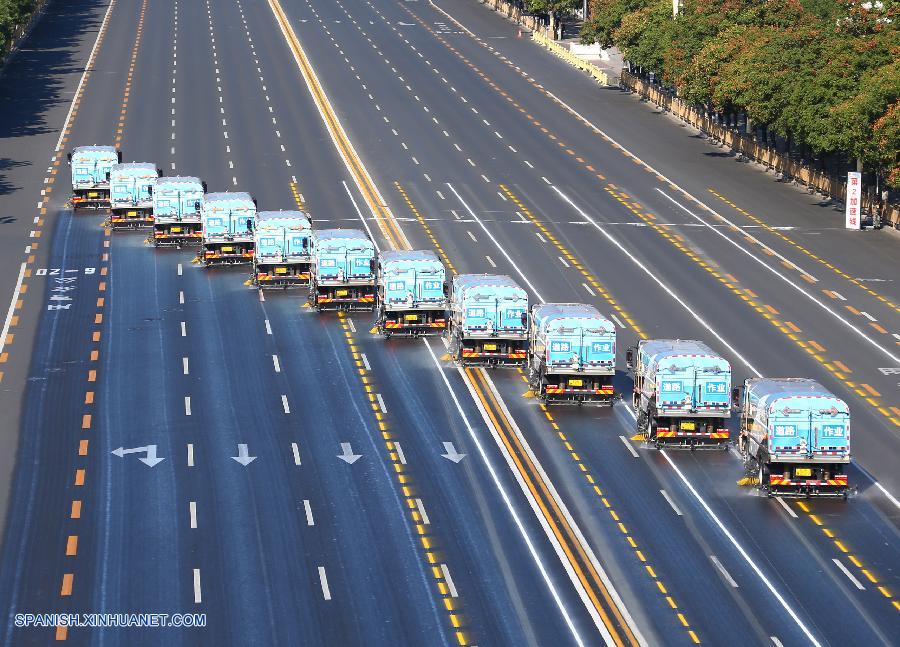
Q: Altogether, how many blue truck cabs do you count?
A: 11